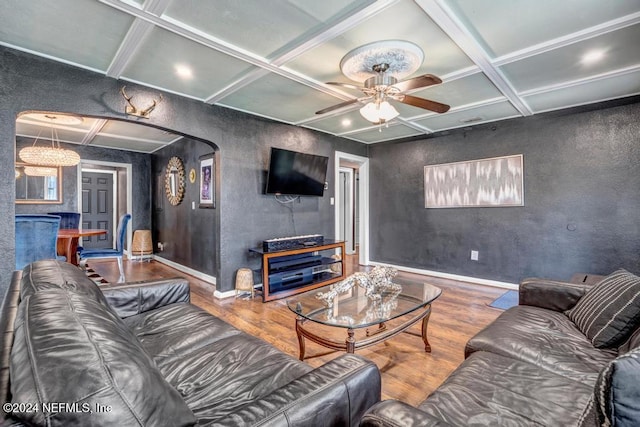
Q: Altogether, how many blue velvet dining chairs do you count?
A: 3